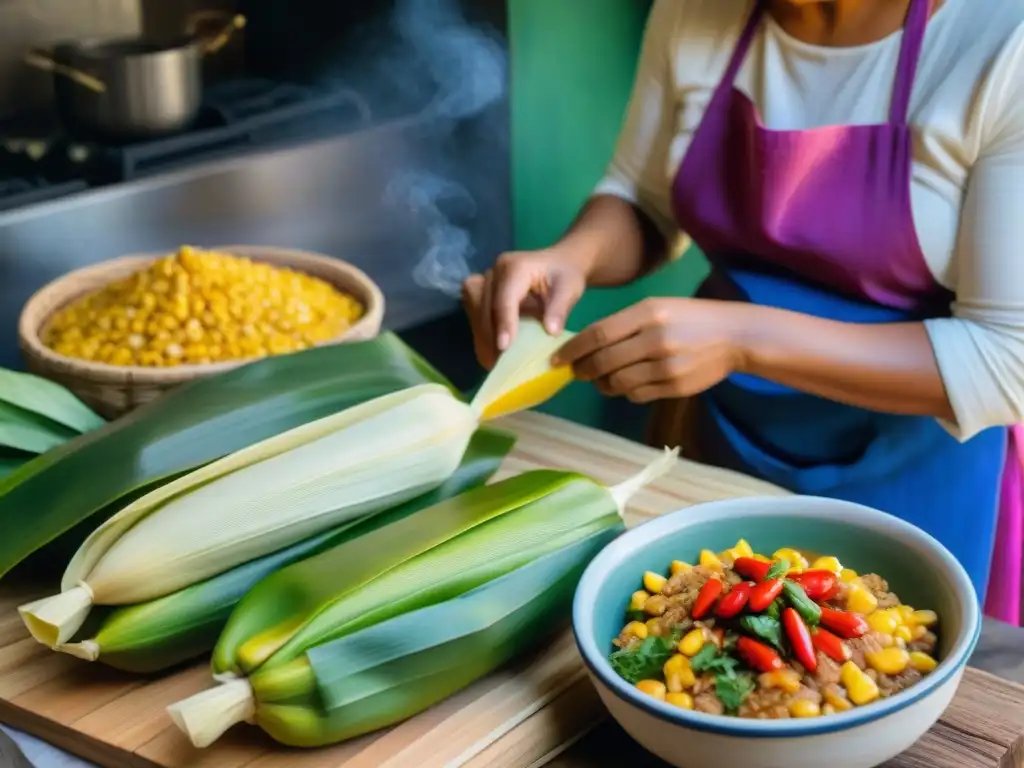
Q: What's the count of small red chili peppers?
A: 9